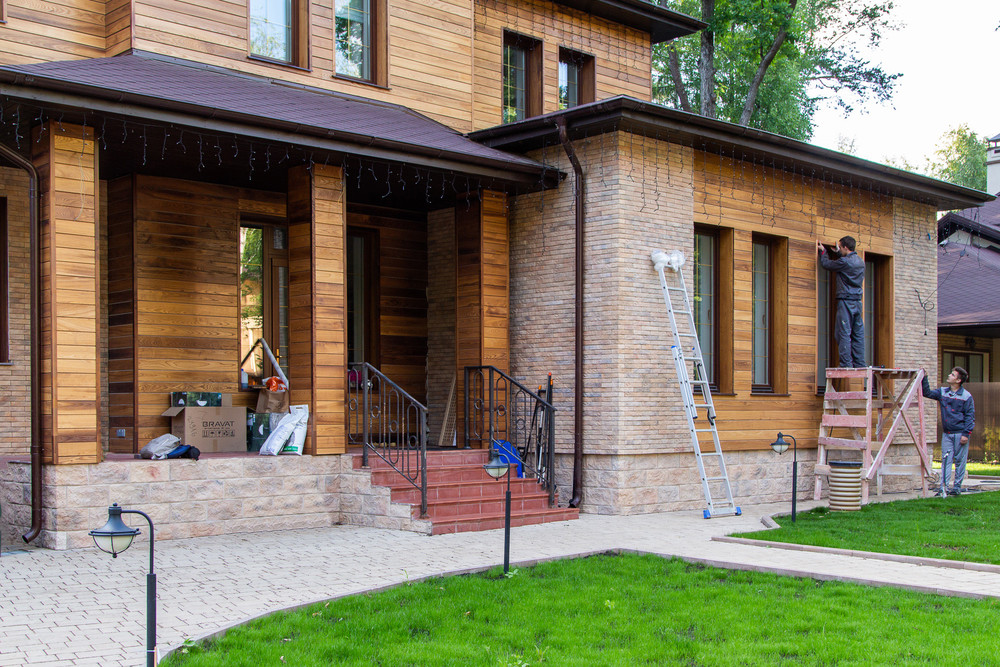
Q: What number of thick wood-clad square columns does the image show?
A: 3